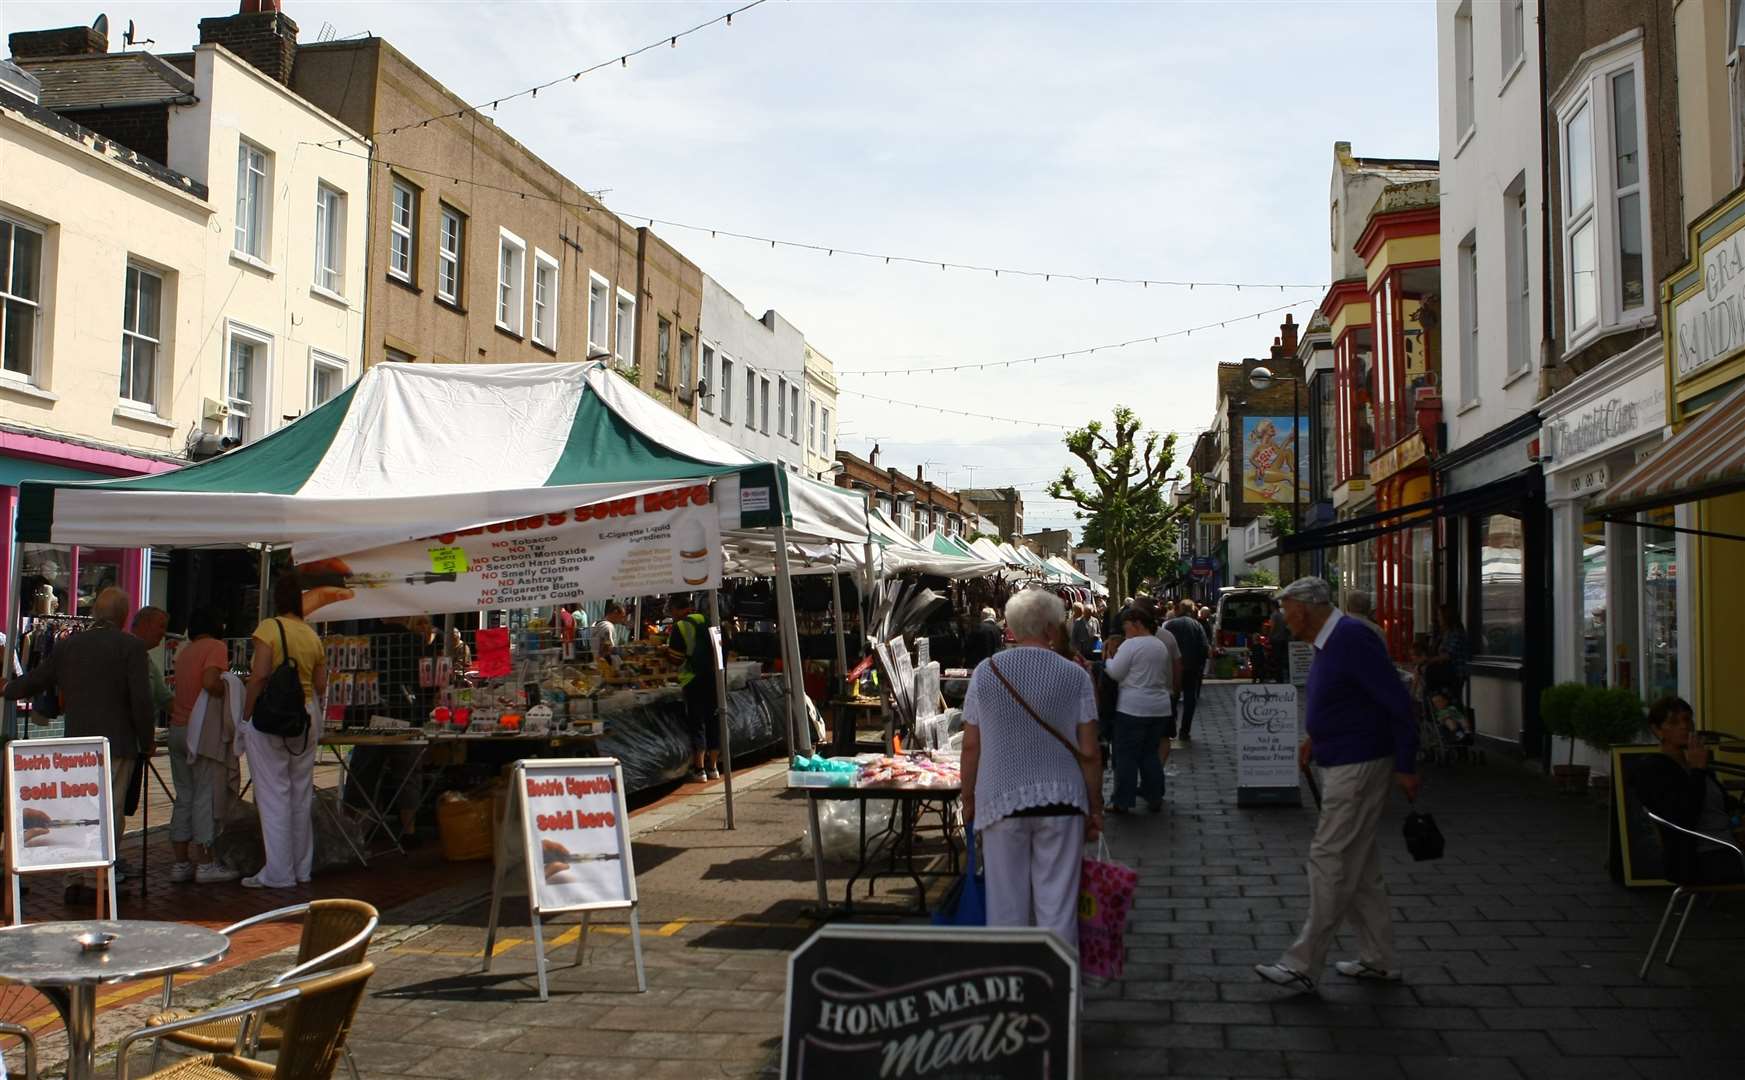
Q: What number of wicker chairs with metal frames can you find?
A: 2